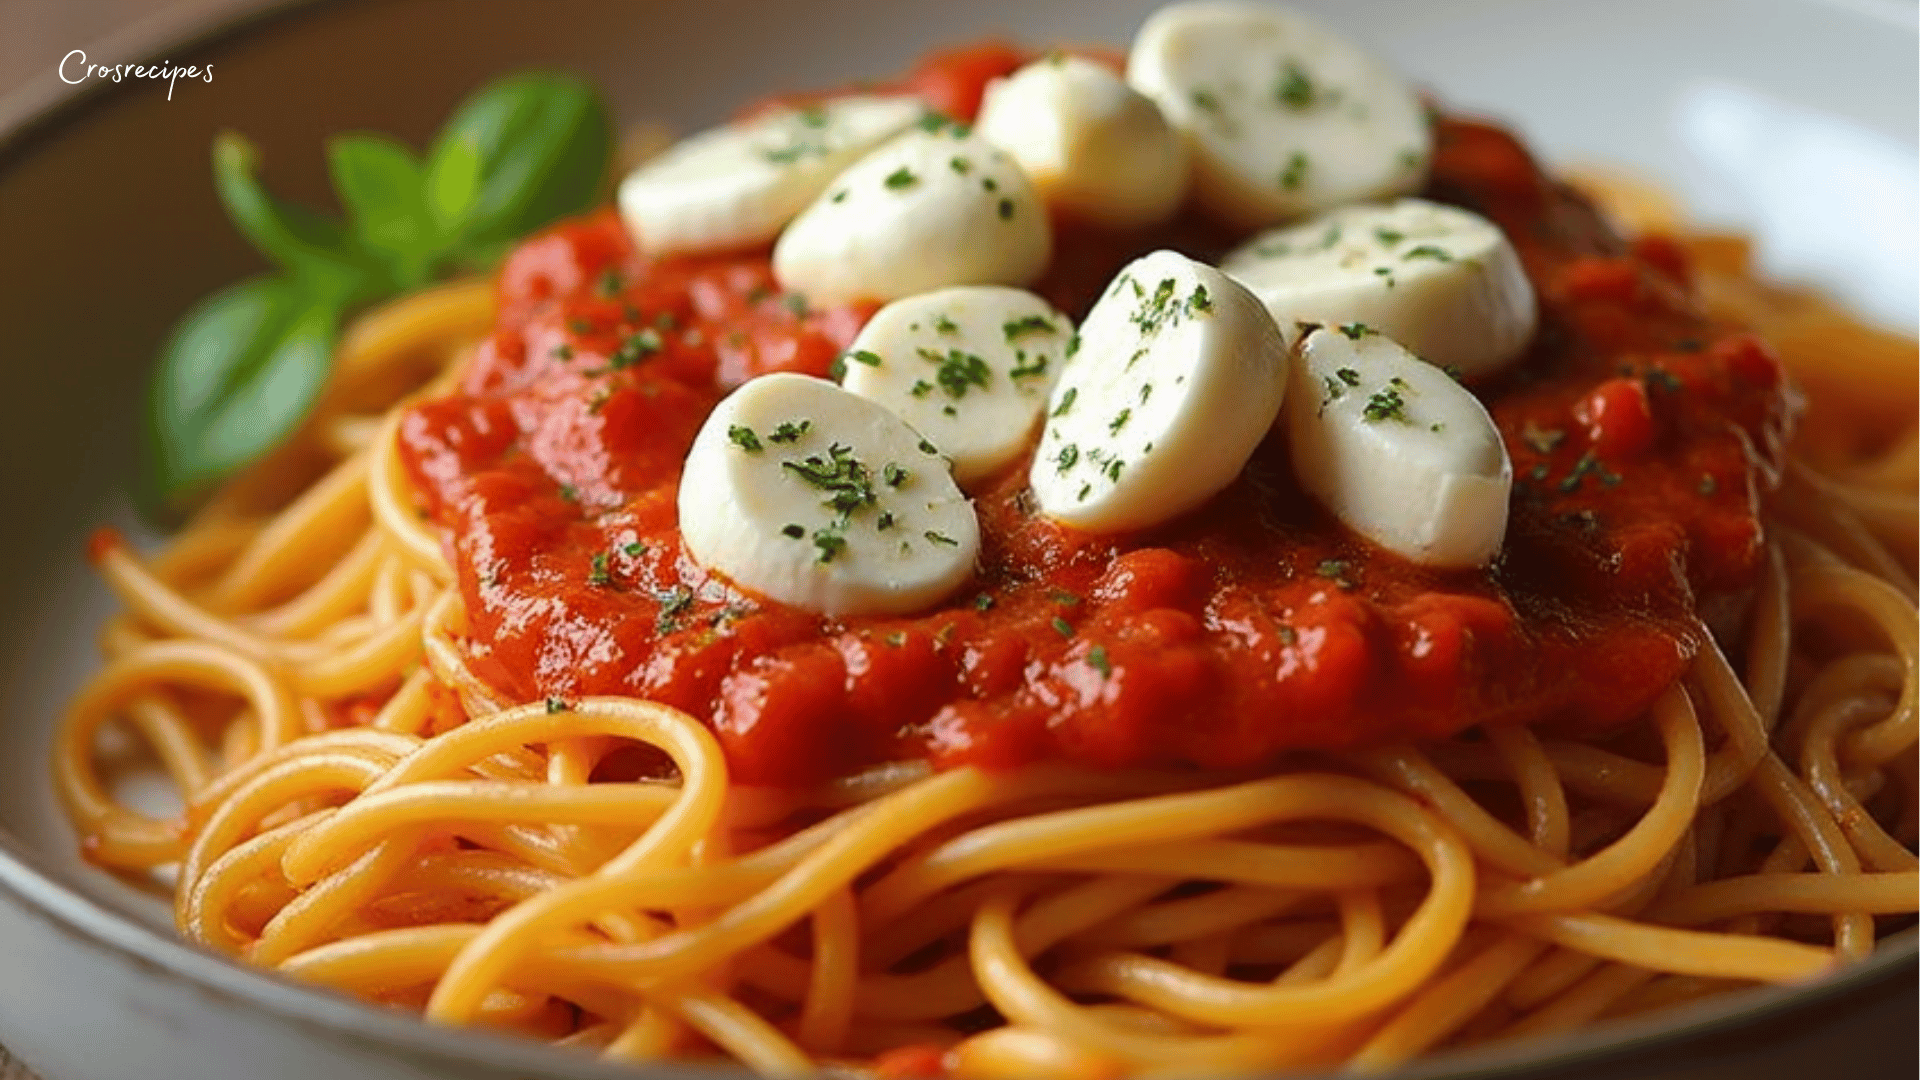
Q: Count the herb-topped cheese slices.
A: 9